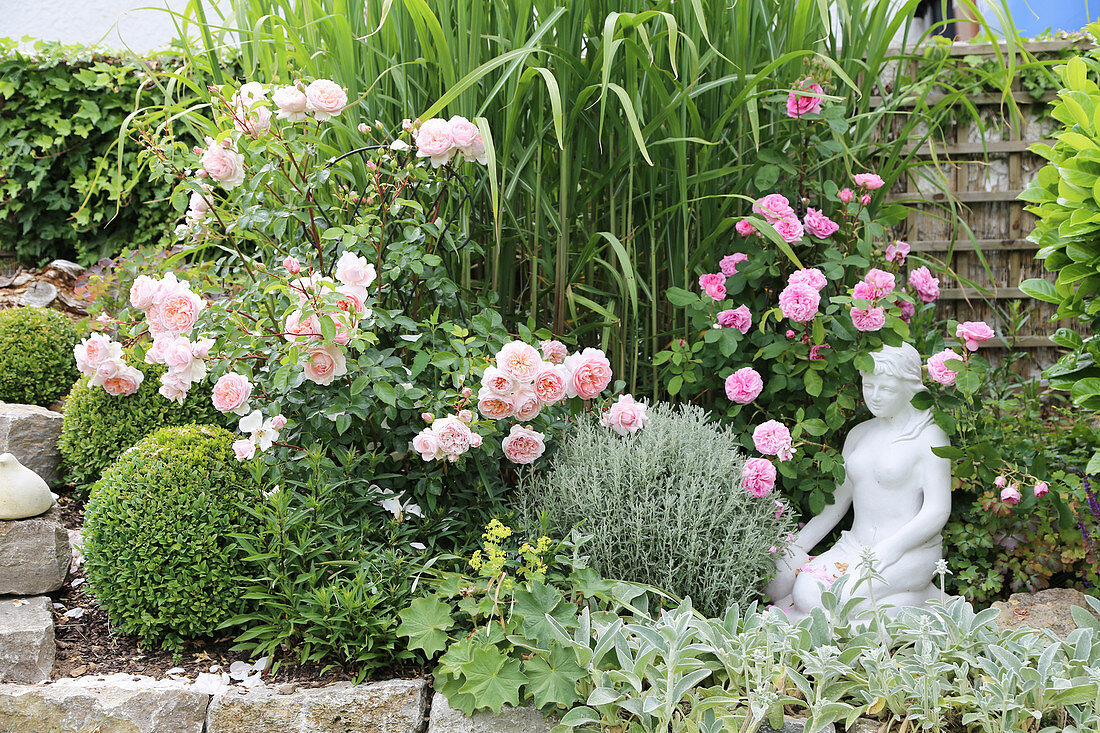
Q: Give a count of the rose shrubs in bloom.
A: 2